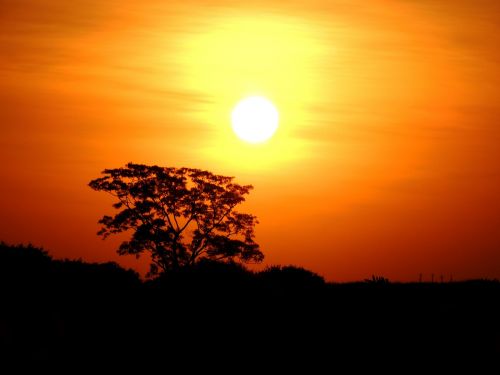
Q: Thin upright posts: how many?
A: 4